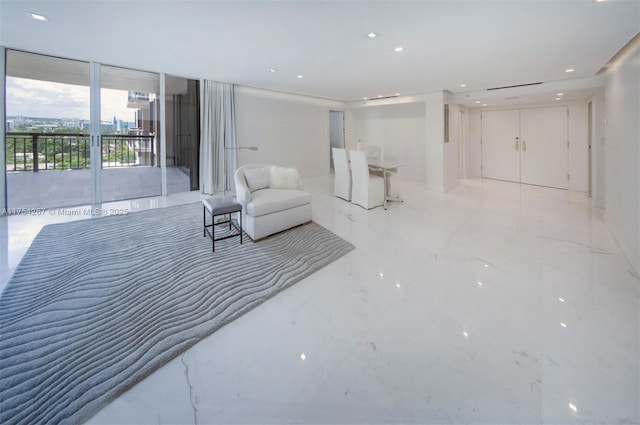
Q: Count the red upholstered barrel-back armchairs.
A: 0